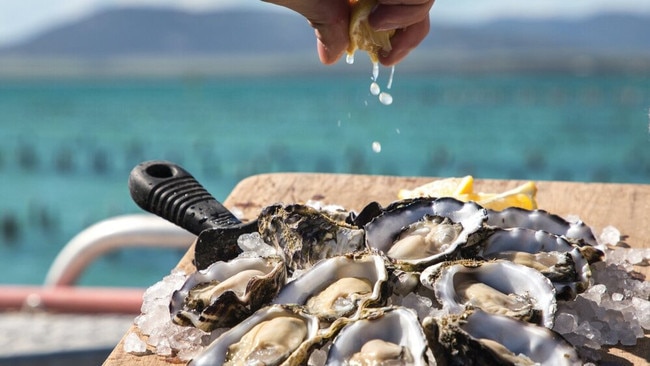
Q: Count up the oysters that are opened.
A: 9